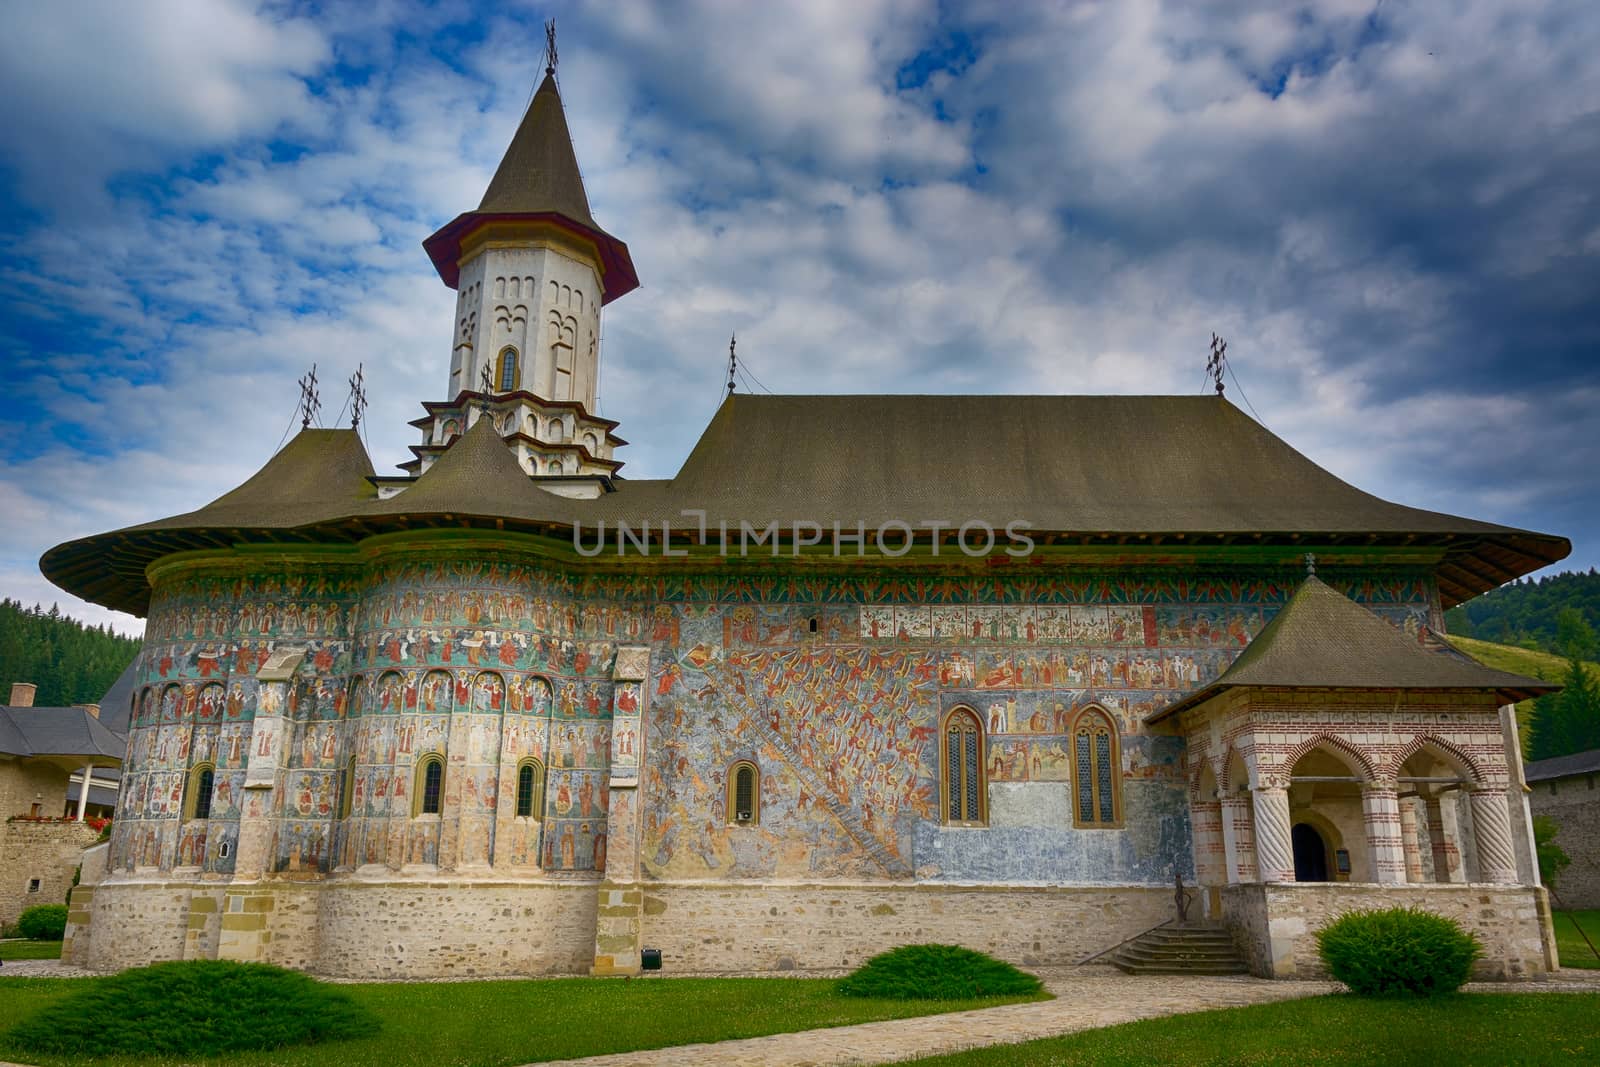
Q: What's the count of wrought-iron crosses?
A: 6